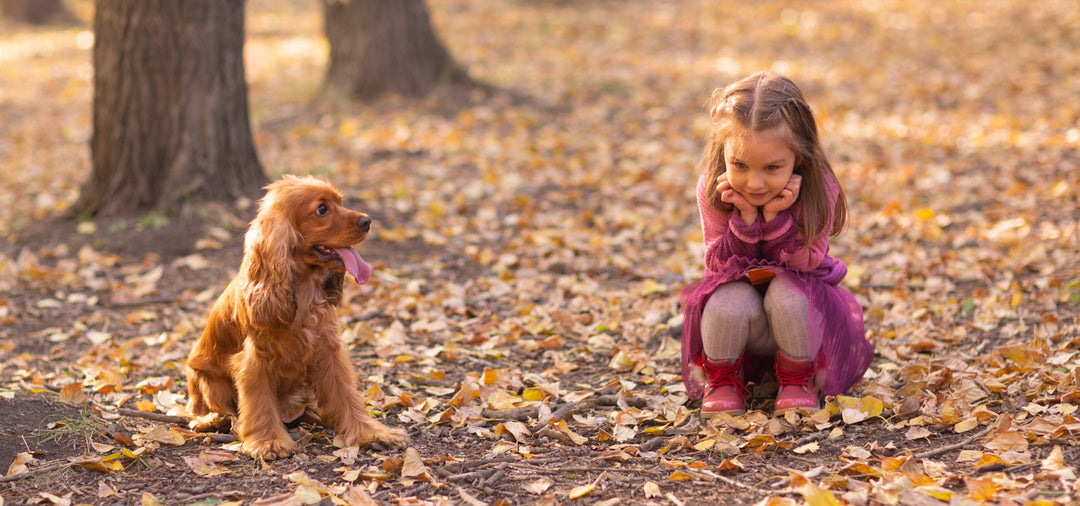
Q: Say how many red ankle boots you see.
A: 2